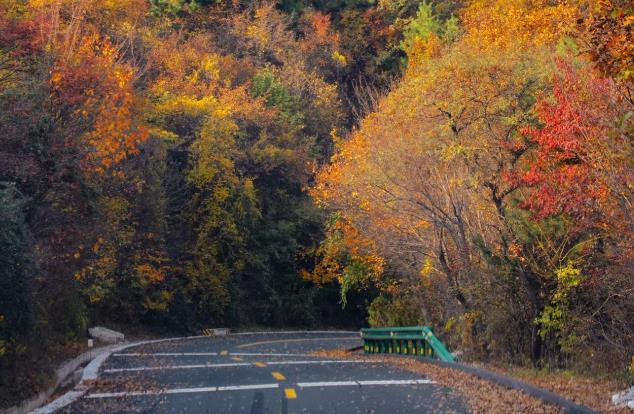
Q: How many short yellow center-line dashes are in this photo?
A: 5